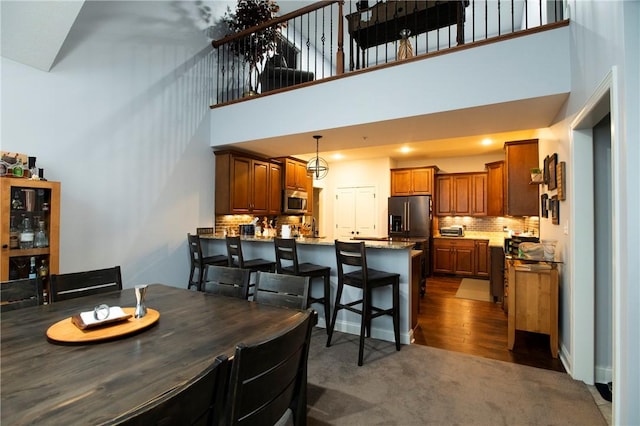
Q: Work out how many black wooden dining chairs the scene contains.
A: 6